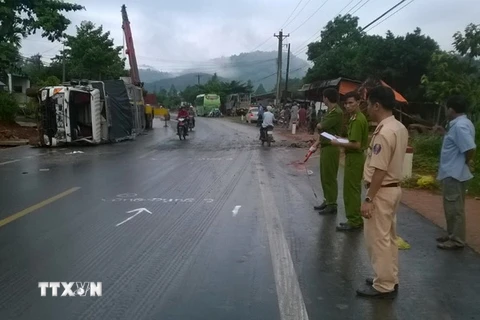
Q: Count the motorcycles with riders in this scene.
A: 3